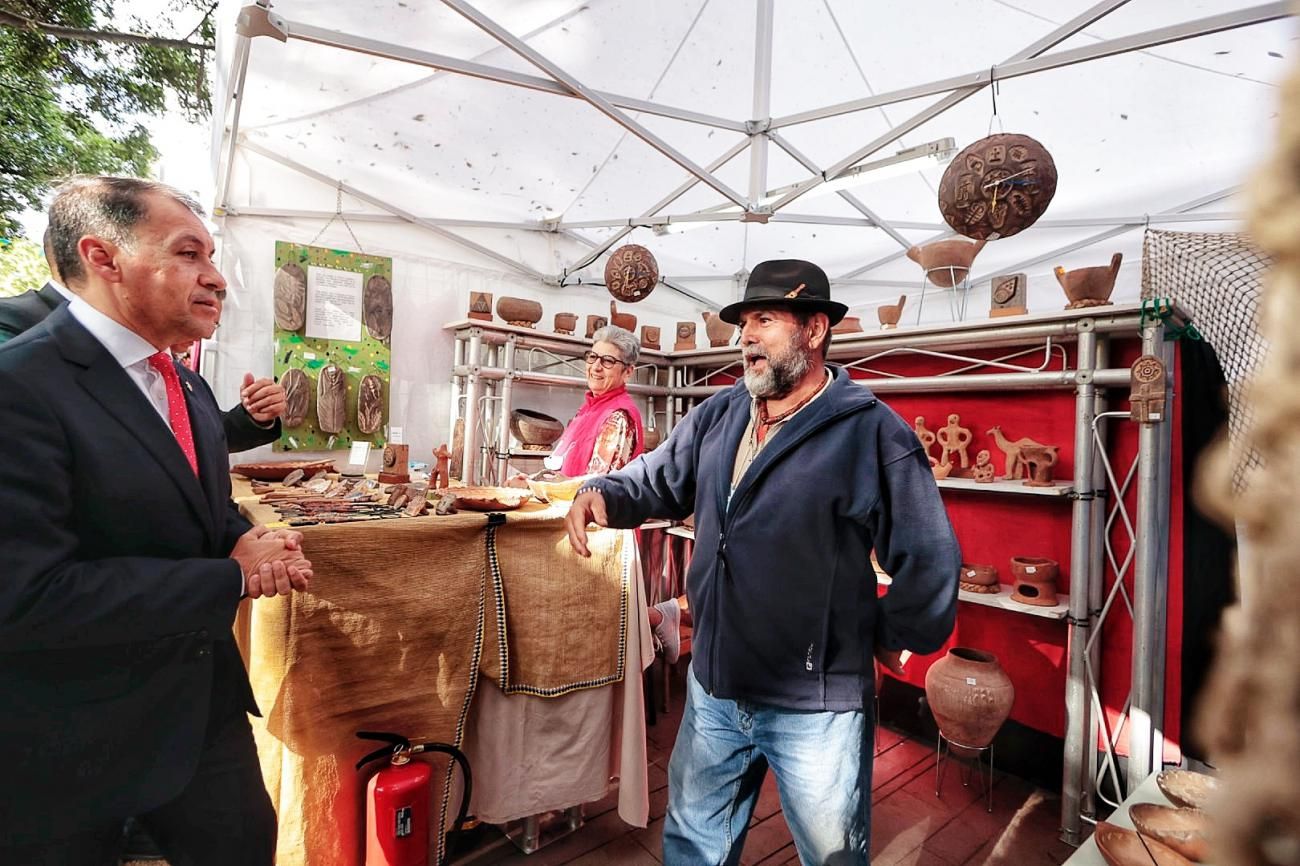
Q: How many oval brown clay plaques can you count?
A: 5